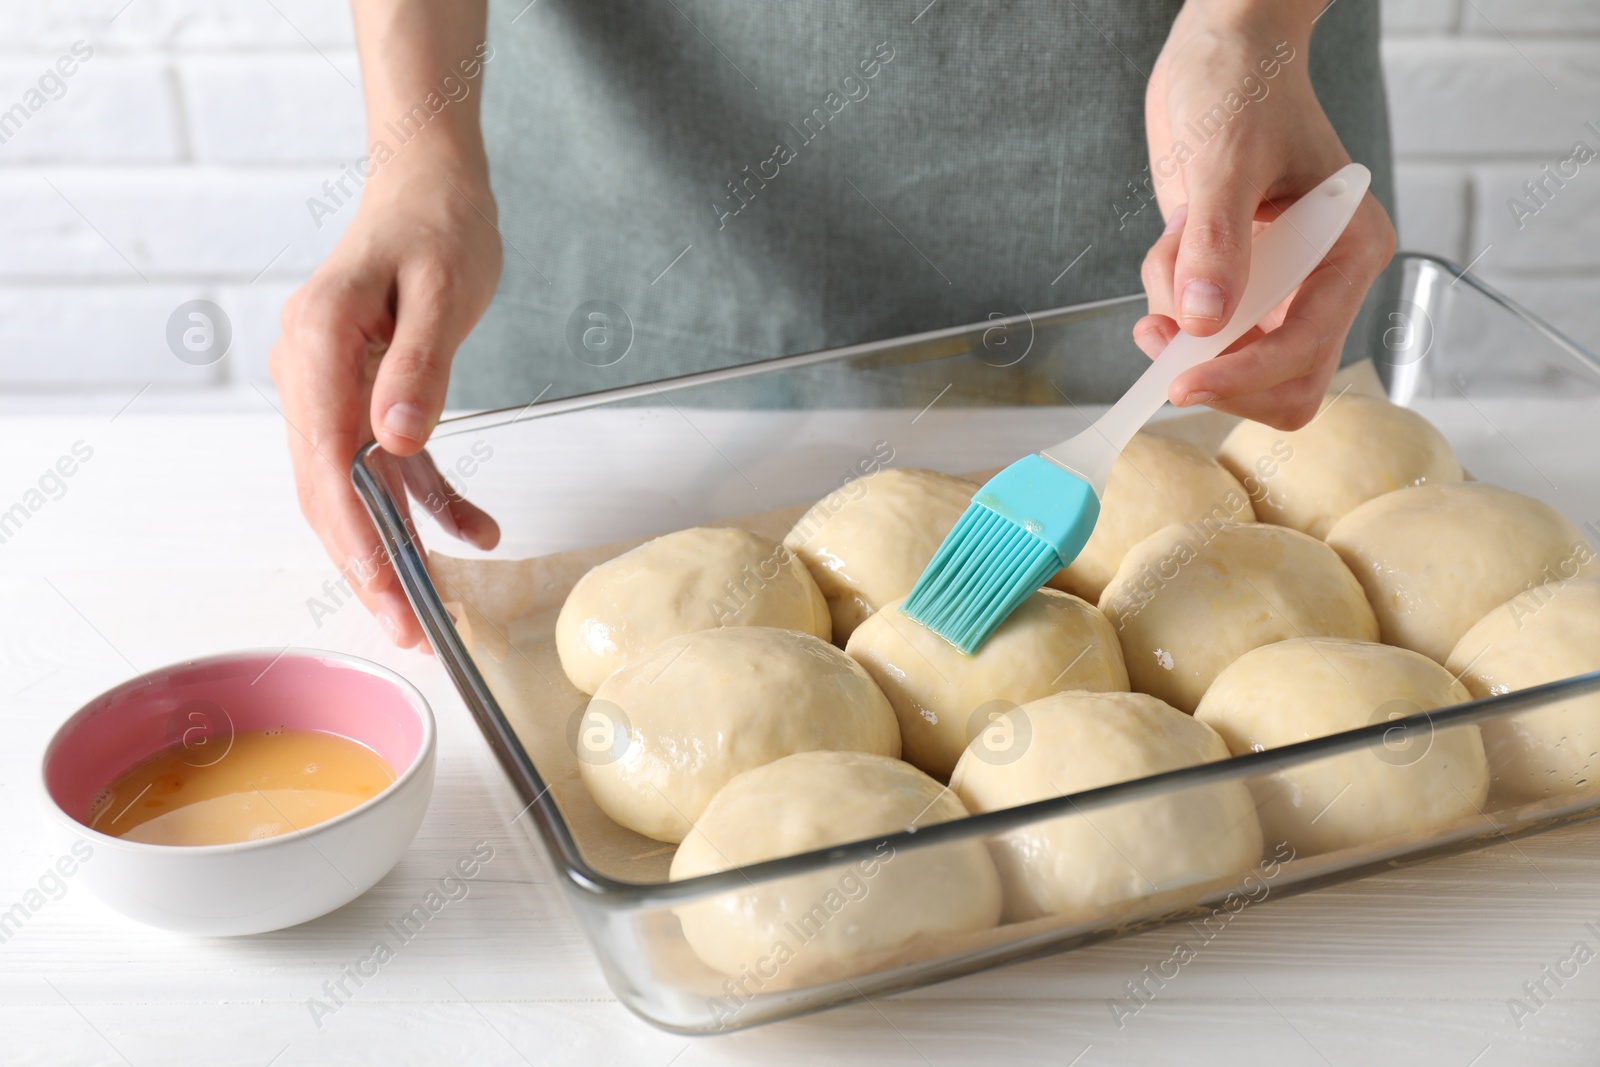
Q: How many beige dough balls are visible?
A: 12